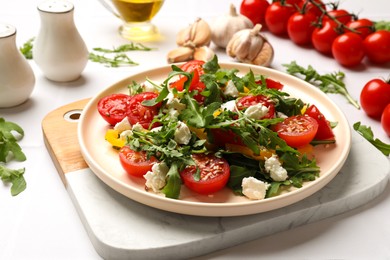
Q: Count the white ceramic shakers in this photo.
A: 2